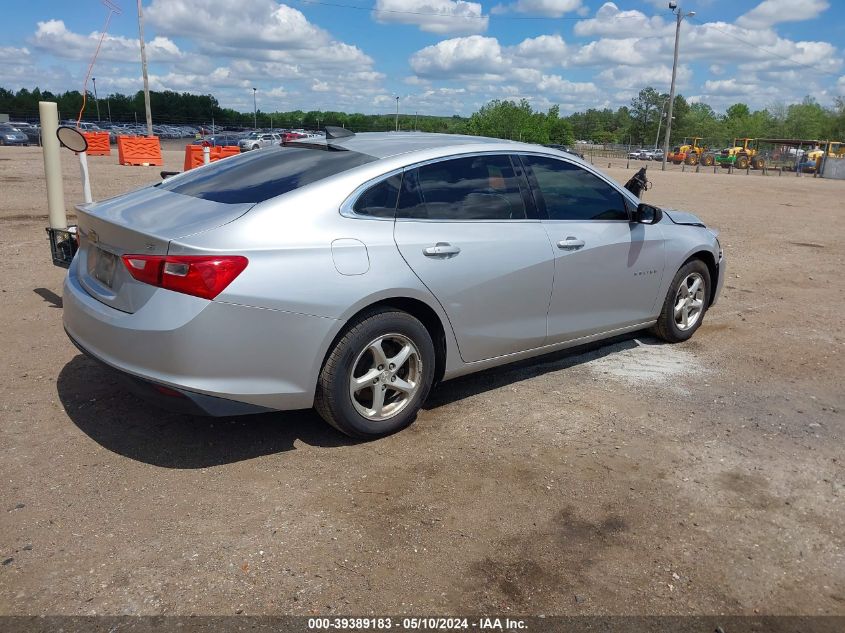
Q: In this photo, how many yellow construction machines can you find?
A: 3